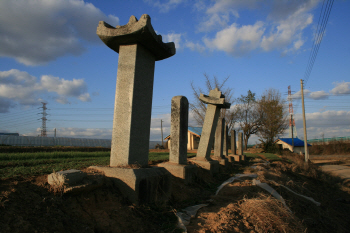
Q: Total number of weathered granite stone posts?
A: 7